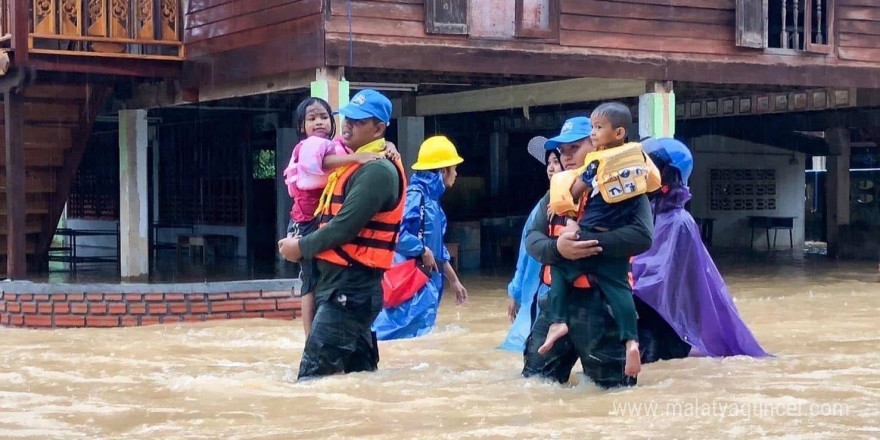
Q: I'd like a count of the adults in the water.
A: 5